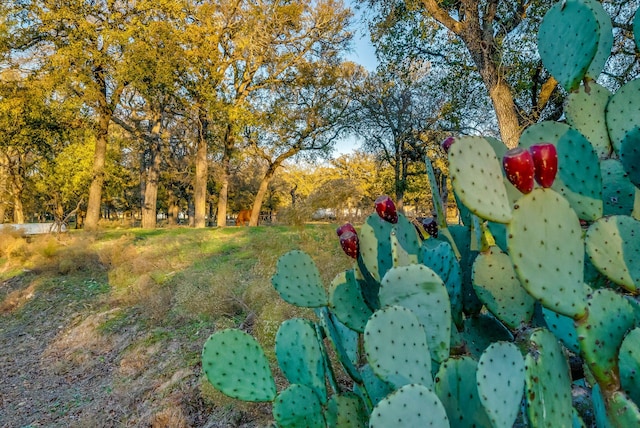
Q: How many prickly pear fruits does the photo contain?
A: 7